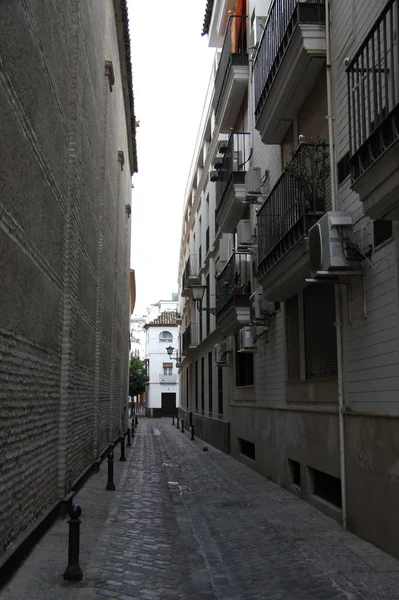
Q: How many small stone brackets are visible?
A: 3